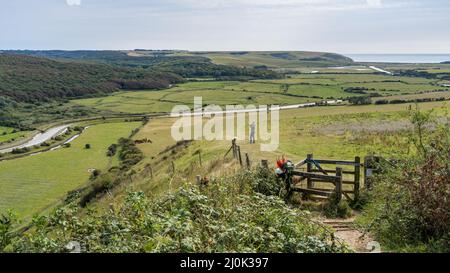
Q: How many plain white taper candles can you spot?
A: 0